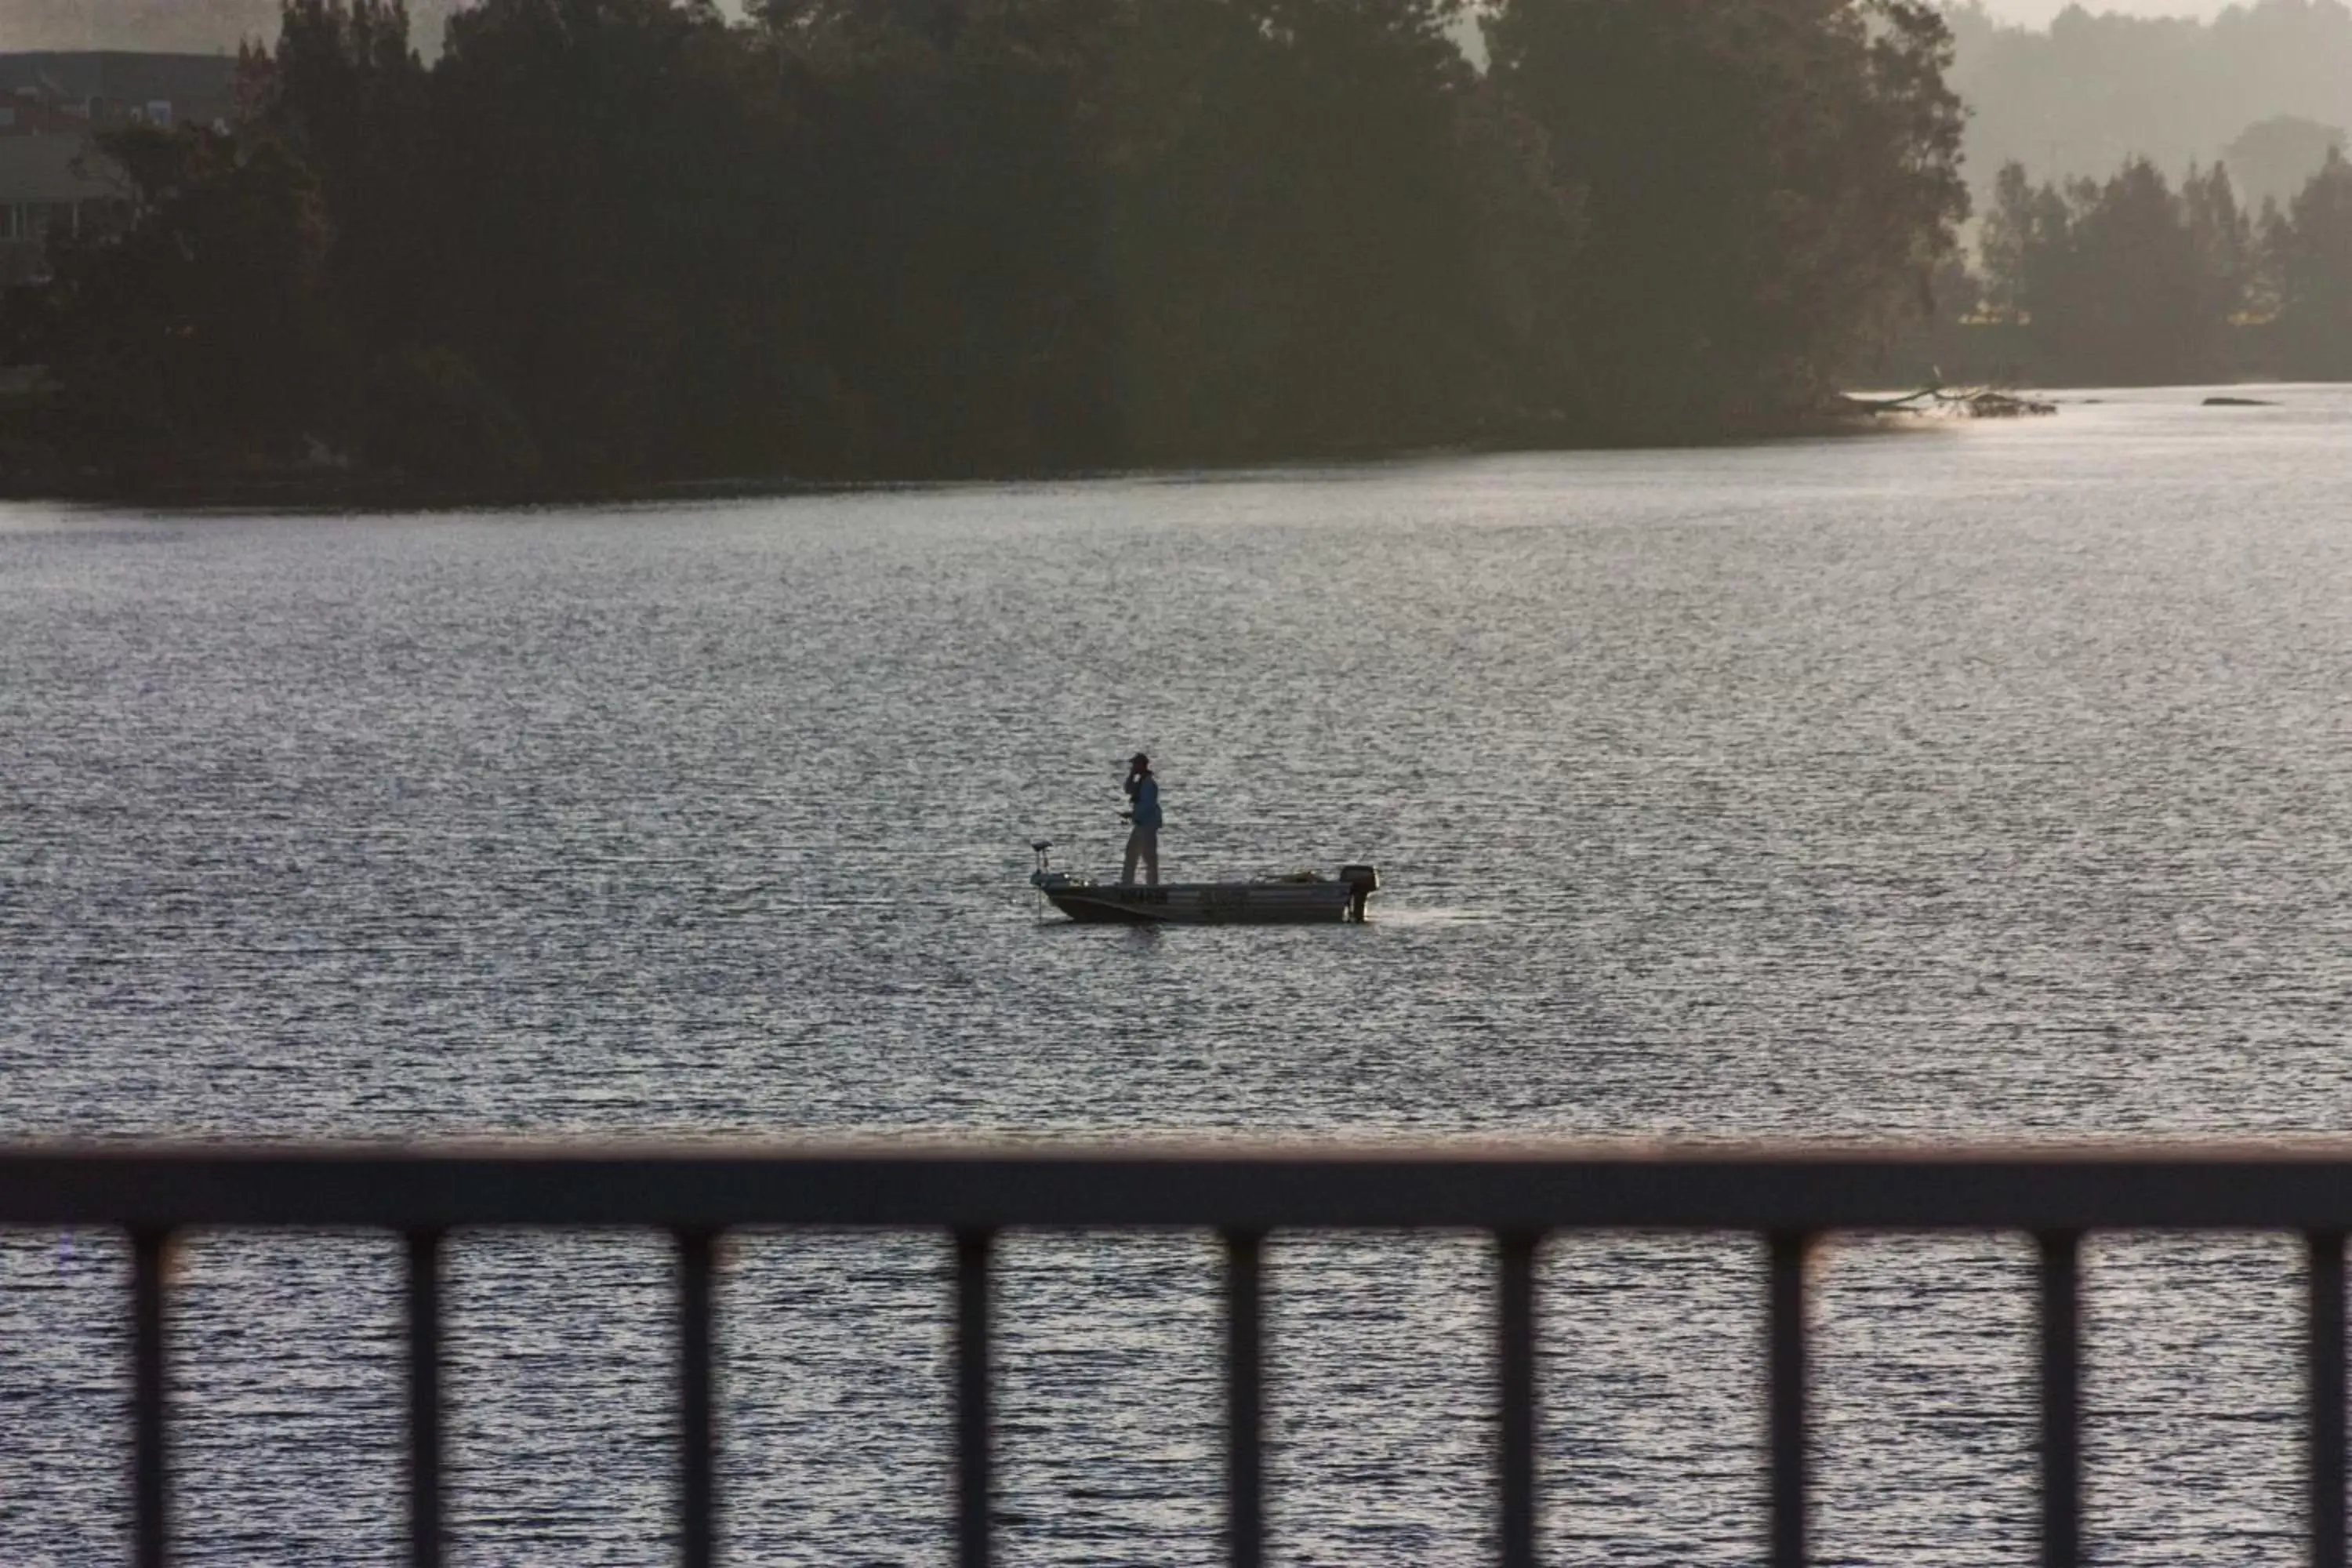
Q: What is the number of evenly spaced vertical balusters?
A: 9